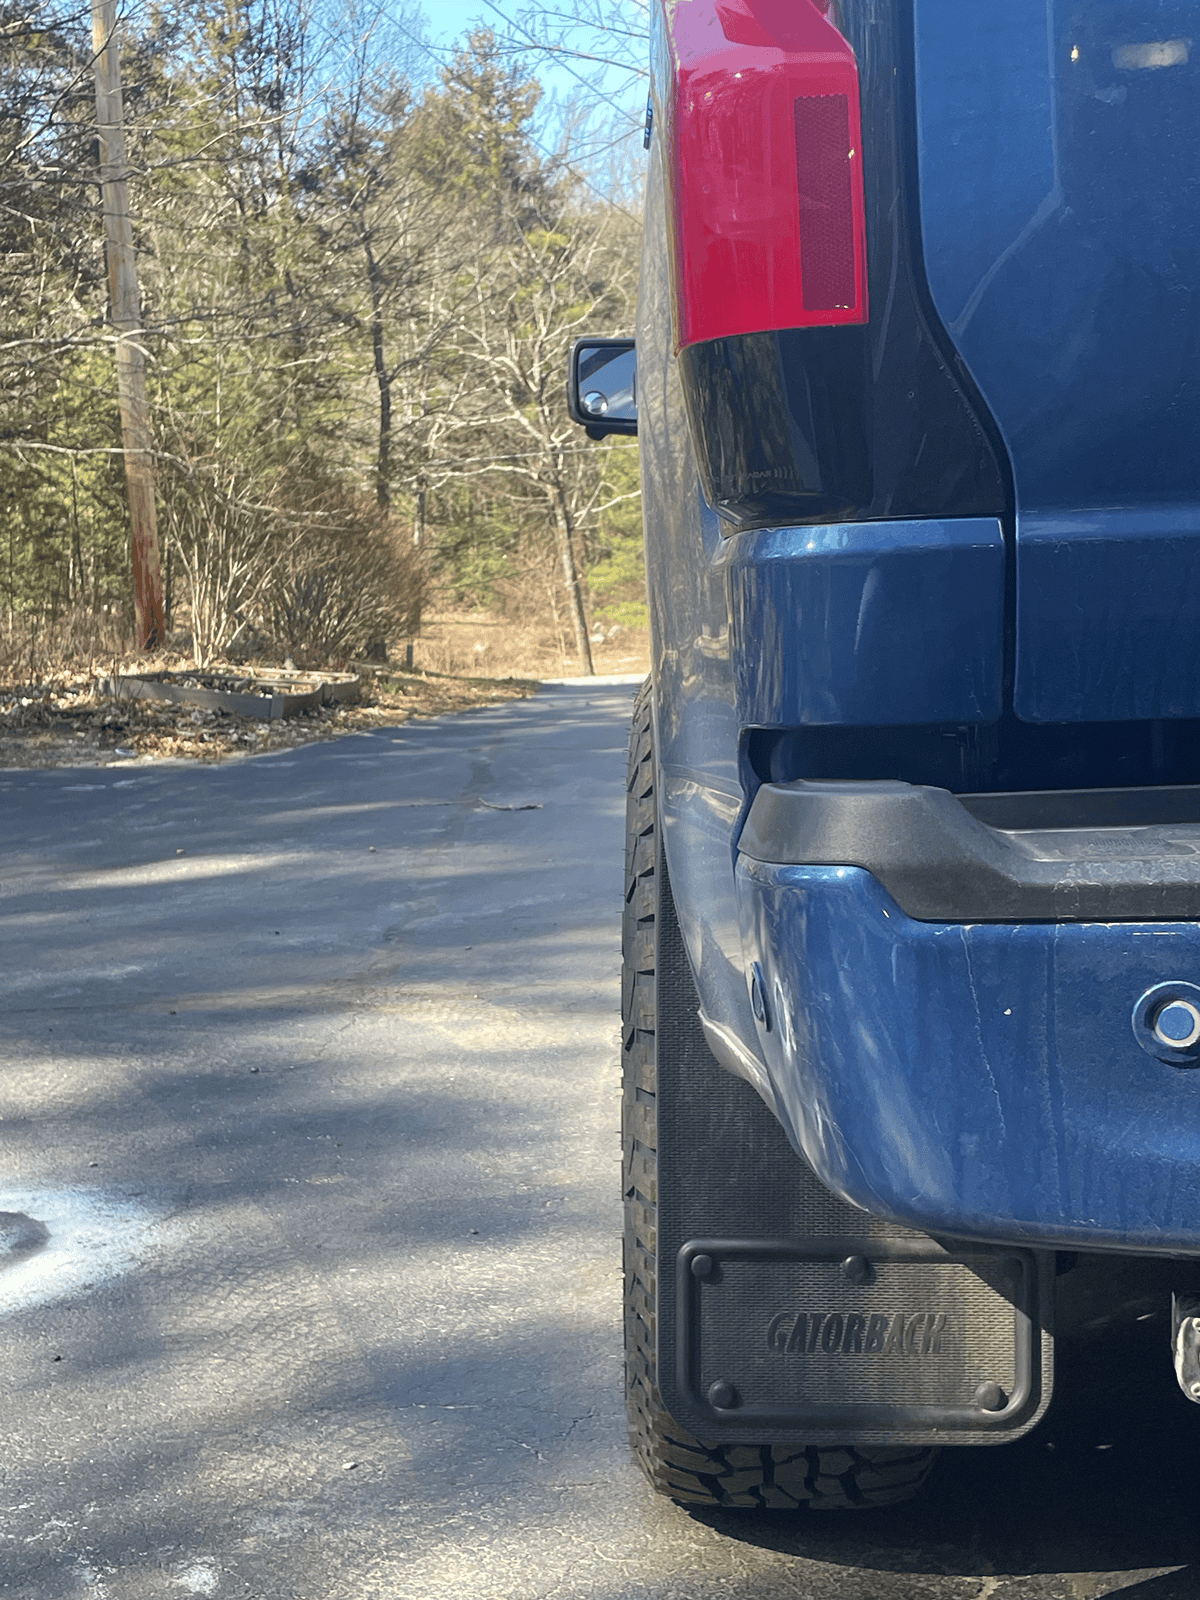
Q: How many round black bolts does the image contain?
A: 5